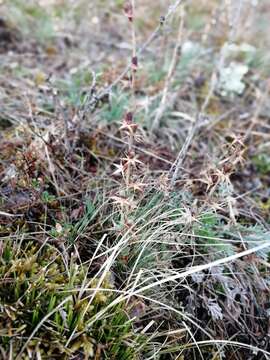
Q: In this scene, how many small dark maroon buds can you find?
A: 3